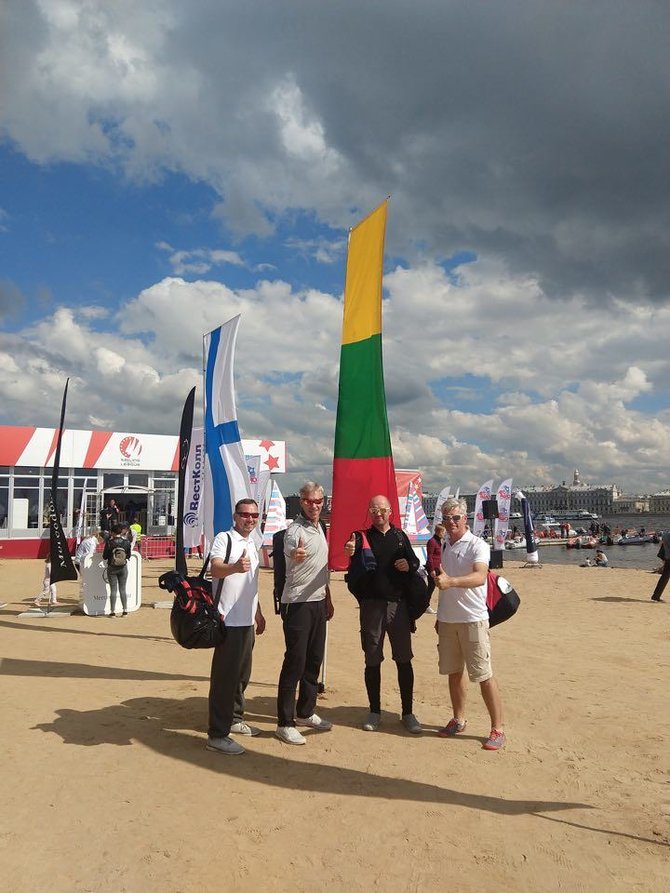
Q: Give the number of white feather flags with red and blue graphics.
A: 2